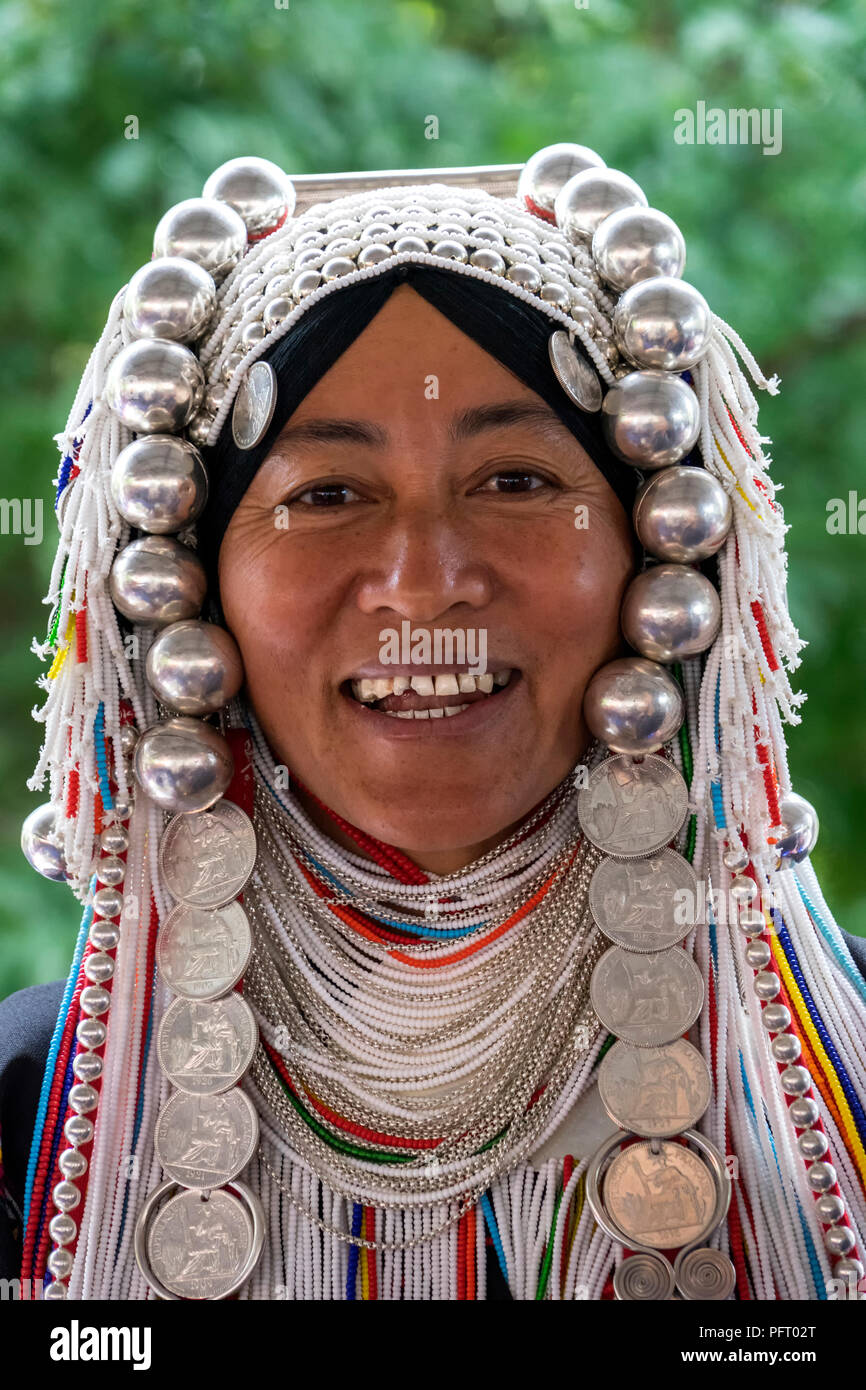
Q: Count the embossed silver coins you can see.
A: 12